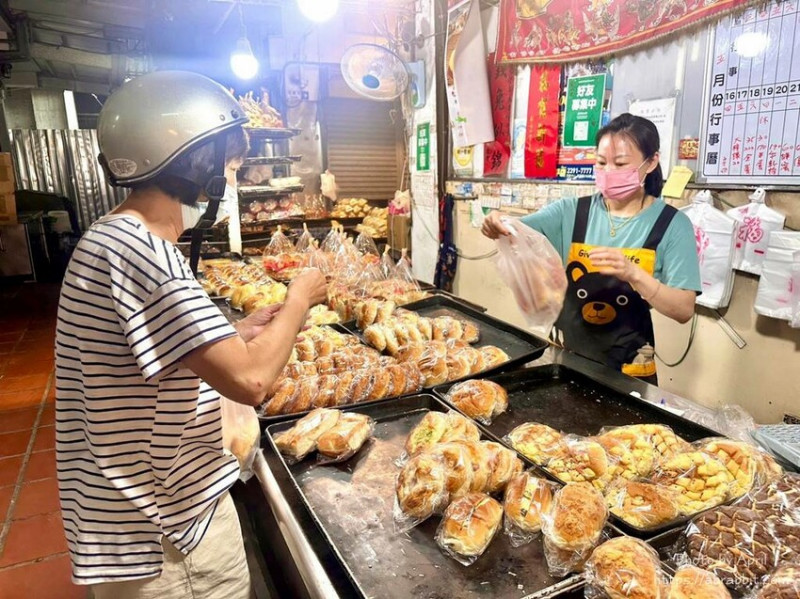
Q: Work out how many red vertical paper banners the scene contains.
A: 2